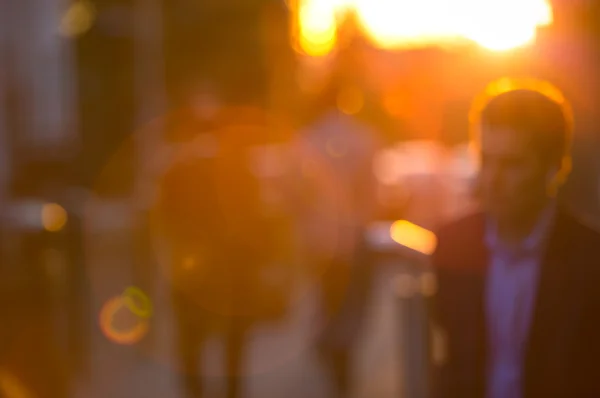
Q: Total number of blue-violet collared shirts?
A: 1